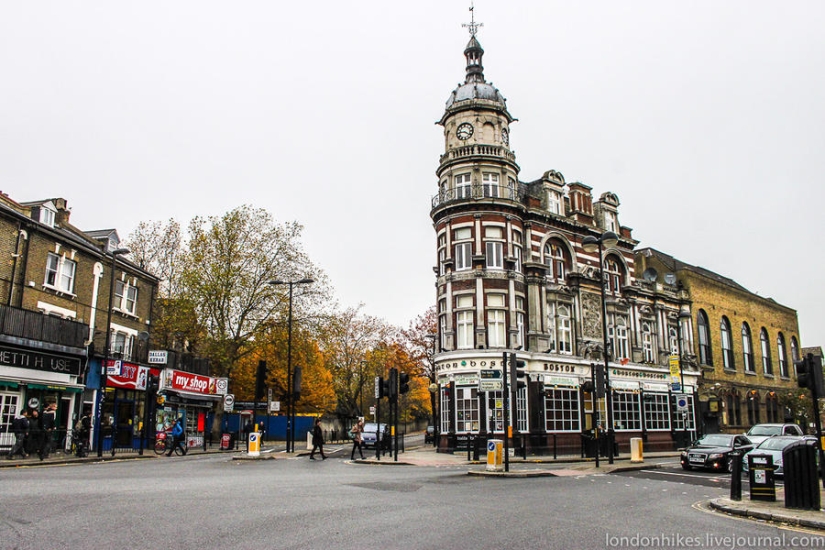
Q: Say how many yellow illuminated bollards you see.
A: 3